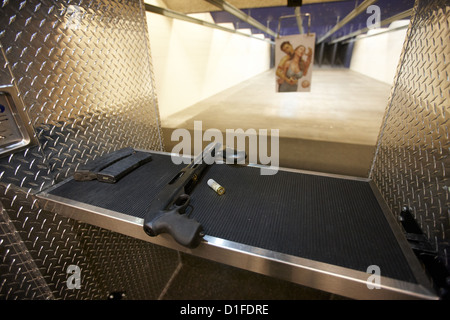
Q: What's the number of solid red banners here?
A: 0